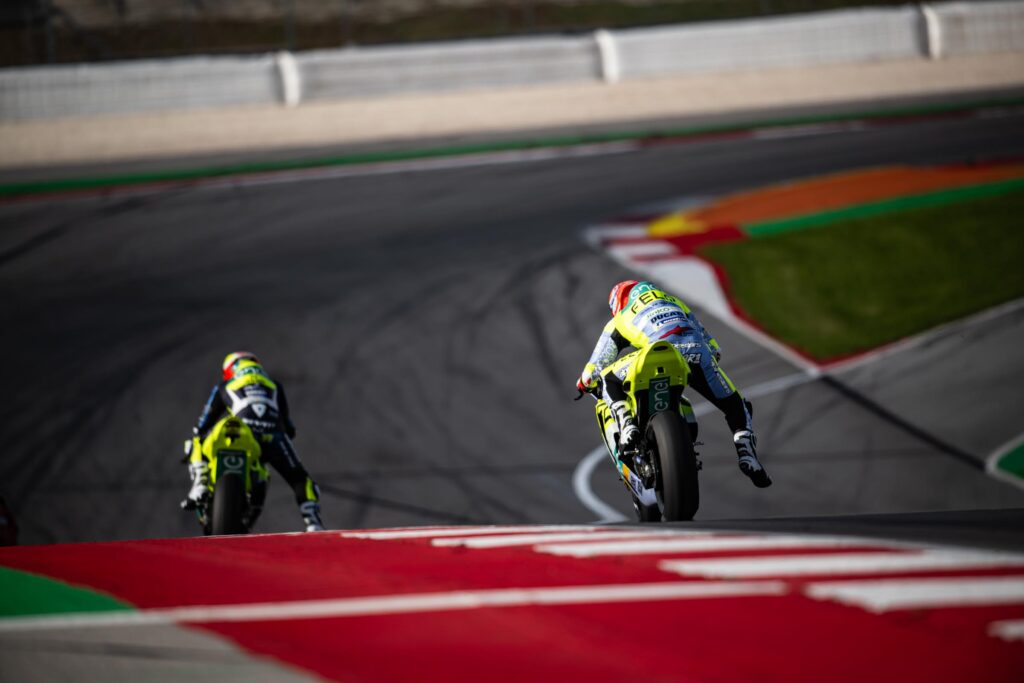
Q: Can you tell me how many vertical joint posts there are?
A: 3